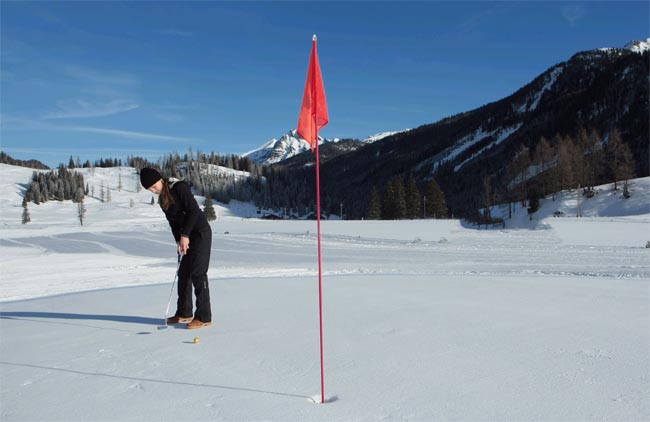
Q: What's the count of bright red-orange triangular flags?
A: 1